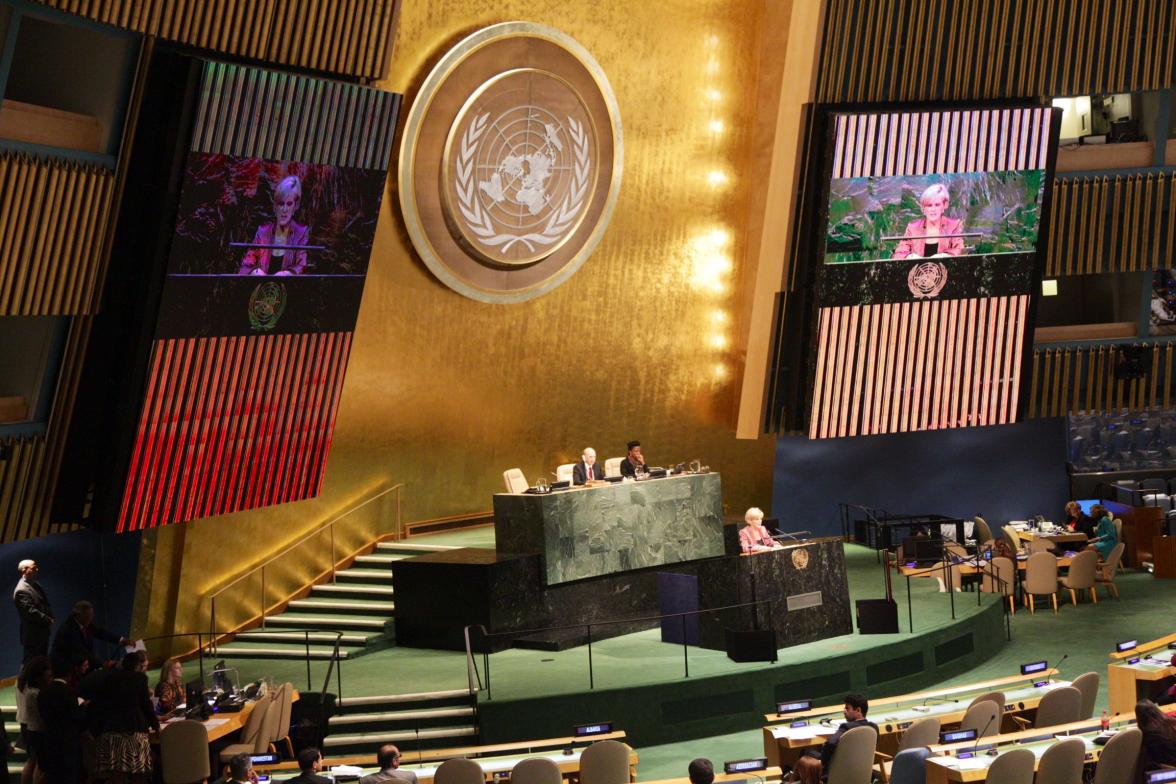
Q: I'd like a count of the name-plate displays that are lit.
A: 8